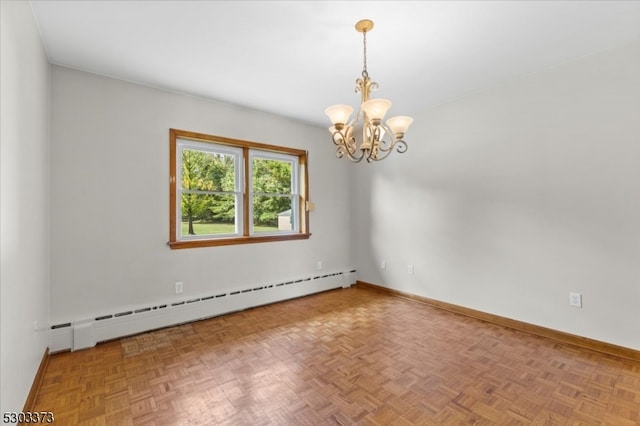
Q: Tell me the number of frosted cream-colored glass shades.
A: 5